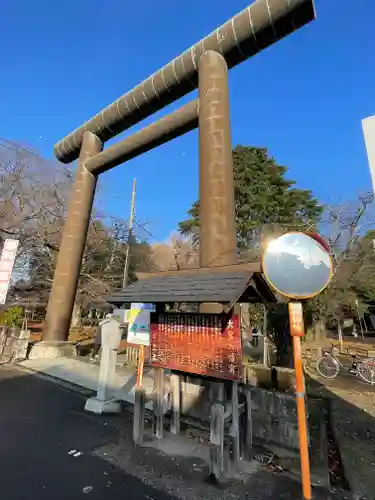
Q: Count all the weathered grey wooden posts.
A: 6